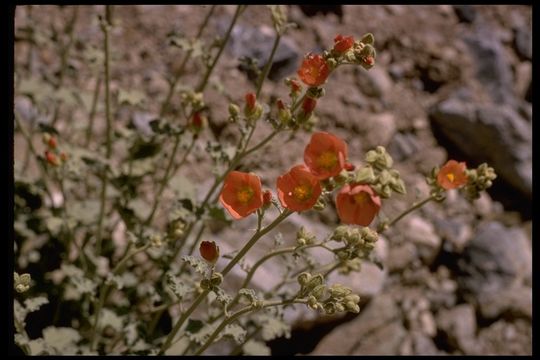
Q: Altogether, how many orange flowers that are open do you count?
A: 6